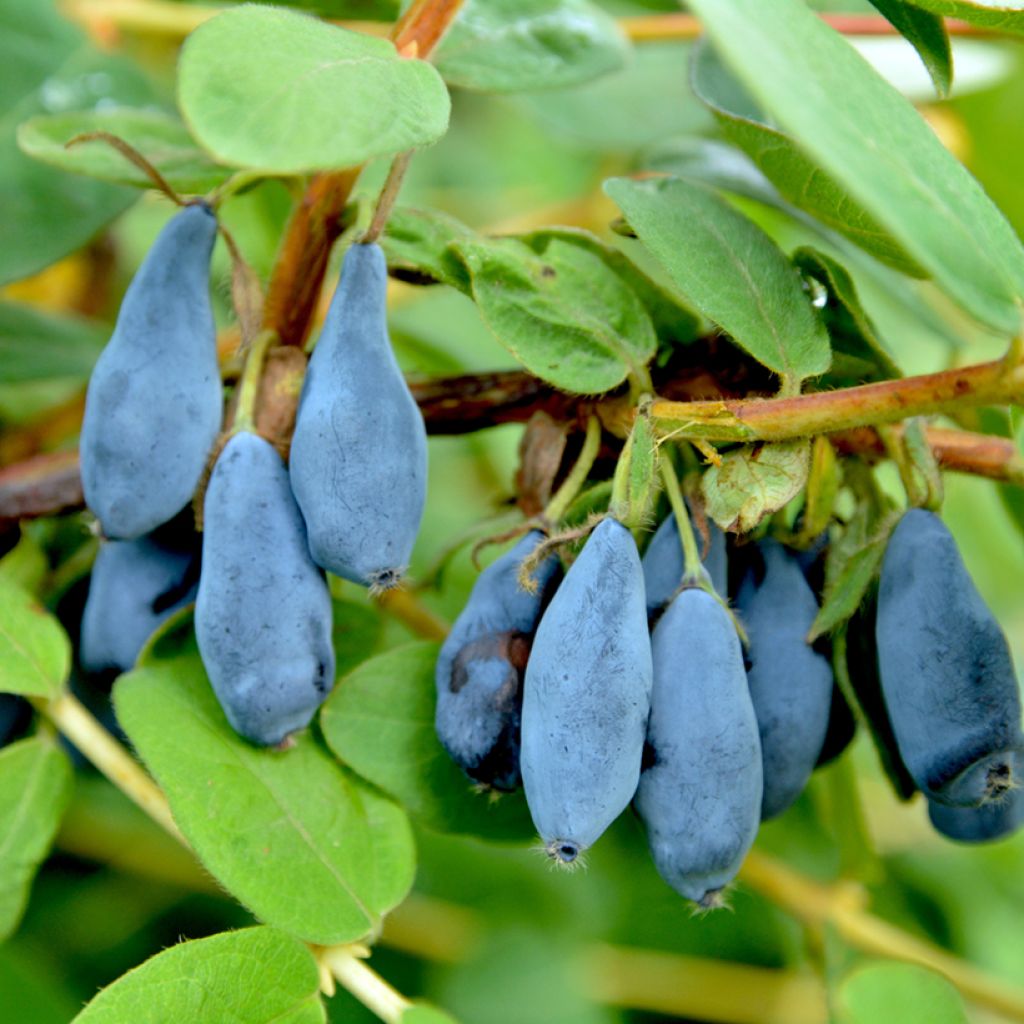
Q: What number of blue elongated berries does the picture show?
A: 11